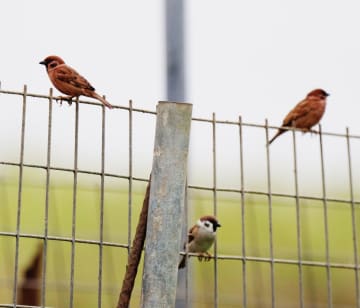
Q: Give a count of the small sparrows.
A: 3